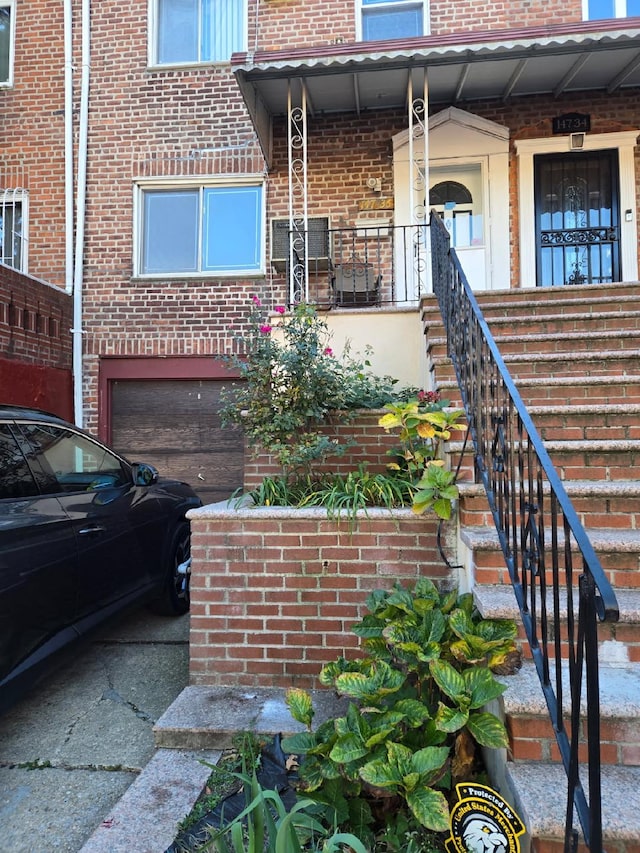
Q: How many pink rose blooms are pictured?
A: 4